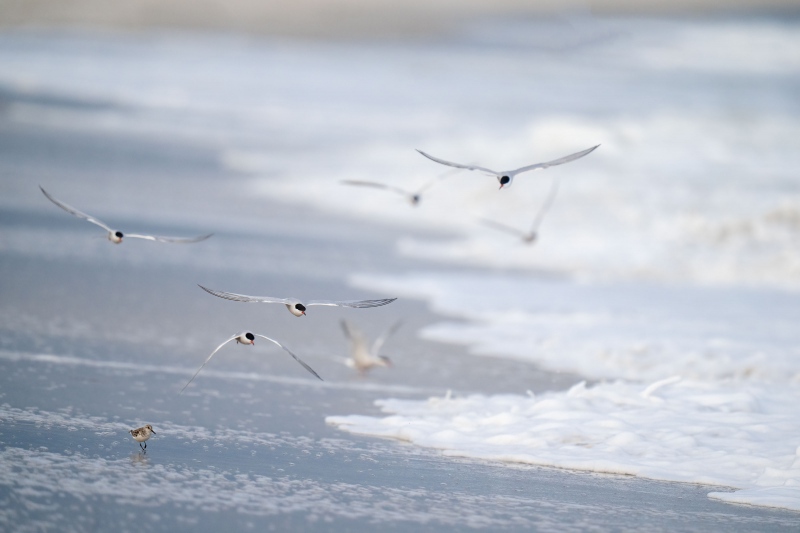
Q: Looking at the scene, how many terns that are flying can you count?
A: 7